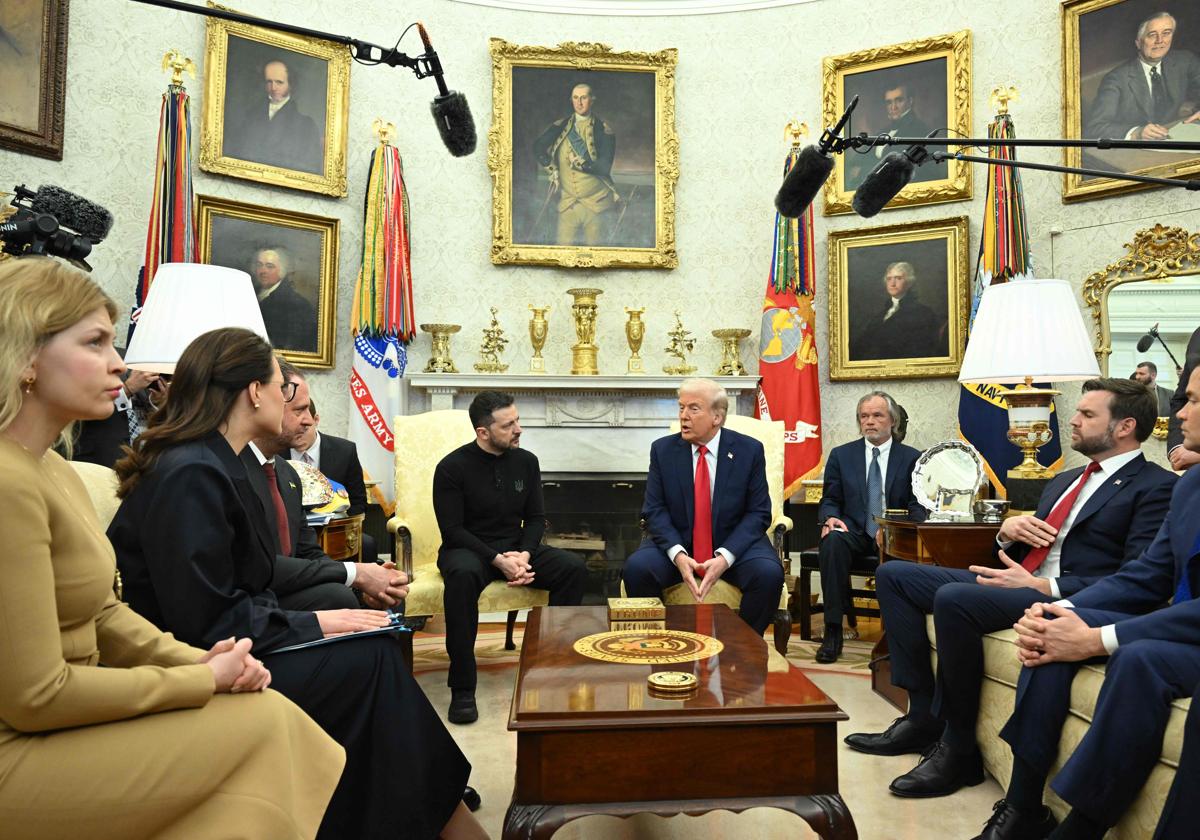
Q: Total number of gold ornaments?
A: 7